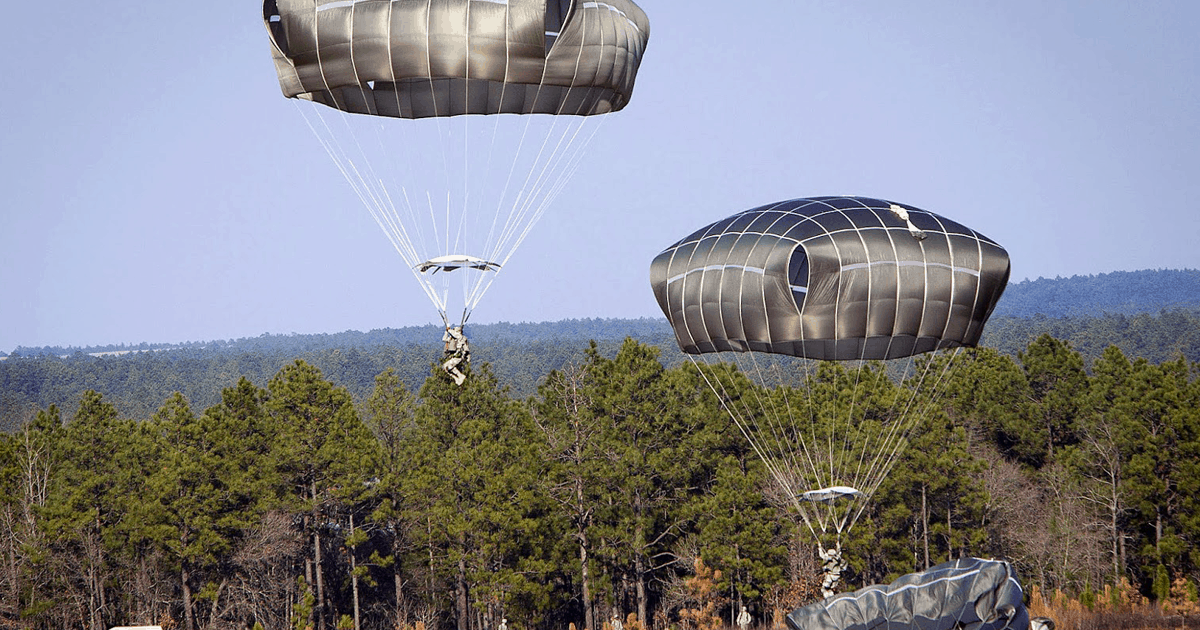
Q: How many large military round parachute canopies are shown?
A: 3